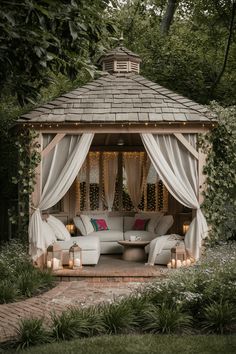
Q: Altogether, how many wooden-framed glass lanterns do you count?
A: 3